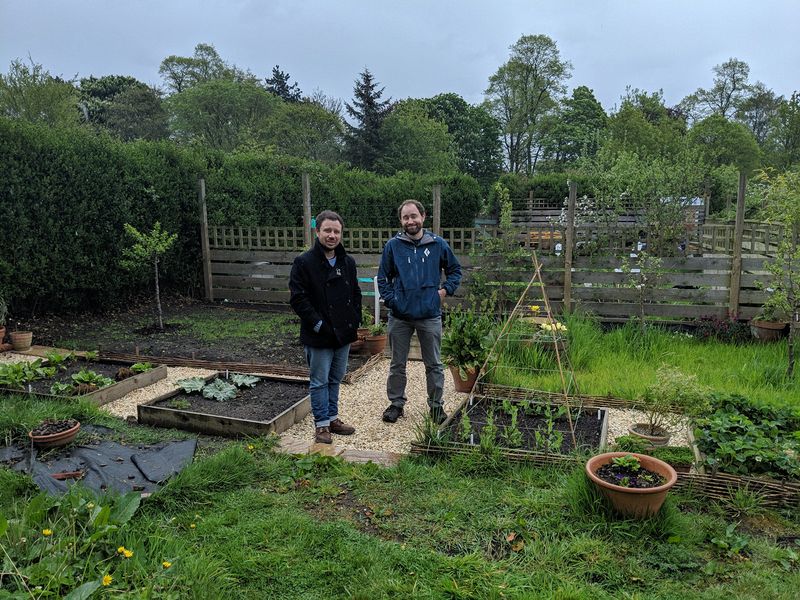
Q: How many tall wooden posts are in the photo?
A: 5